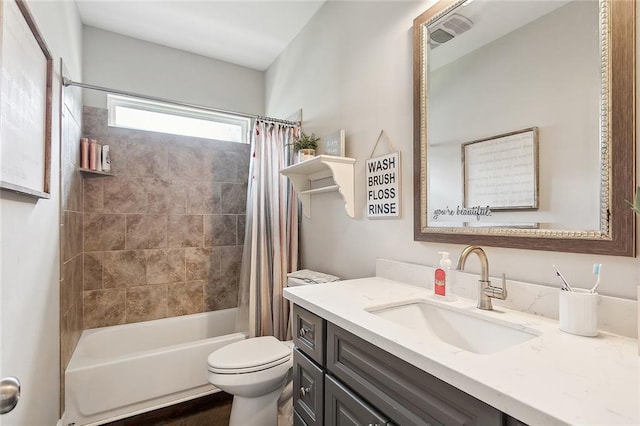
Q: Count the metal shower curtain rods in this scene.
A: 1